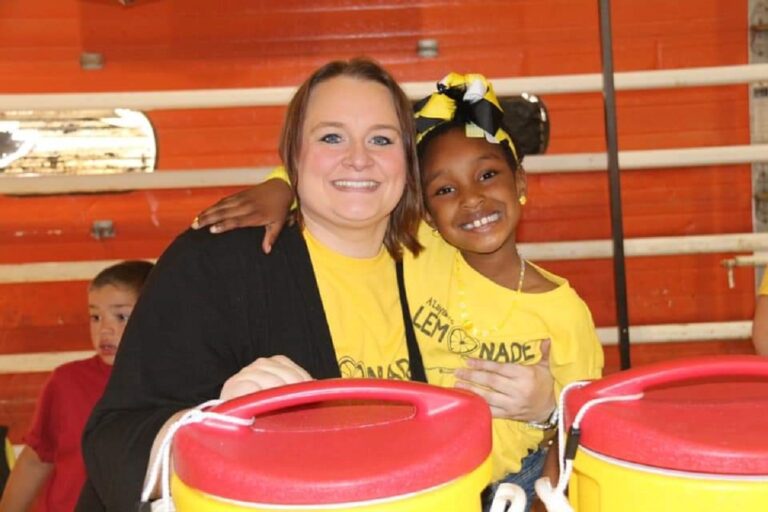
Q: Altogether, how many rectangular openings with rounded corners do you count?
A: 2